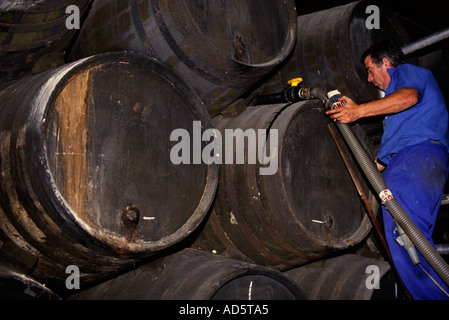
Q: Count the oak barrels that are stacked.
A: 8